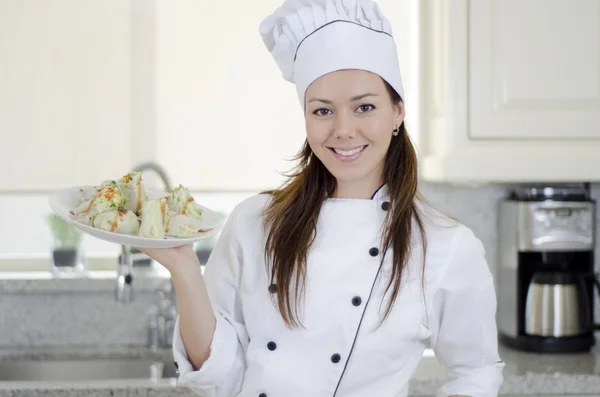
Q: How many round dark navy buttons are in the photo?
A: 7